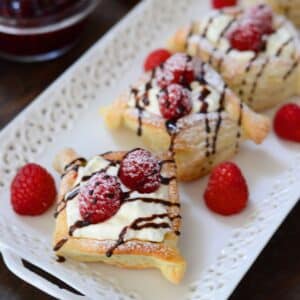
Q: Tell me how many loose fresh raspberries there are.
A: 5